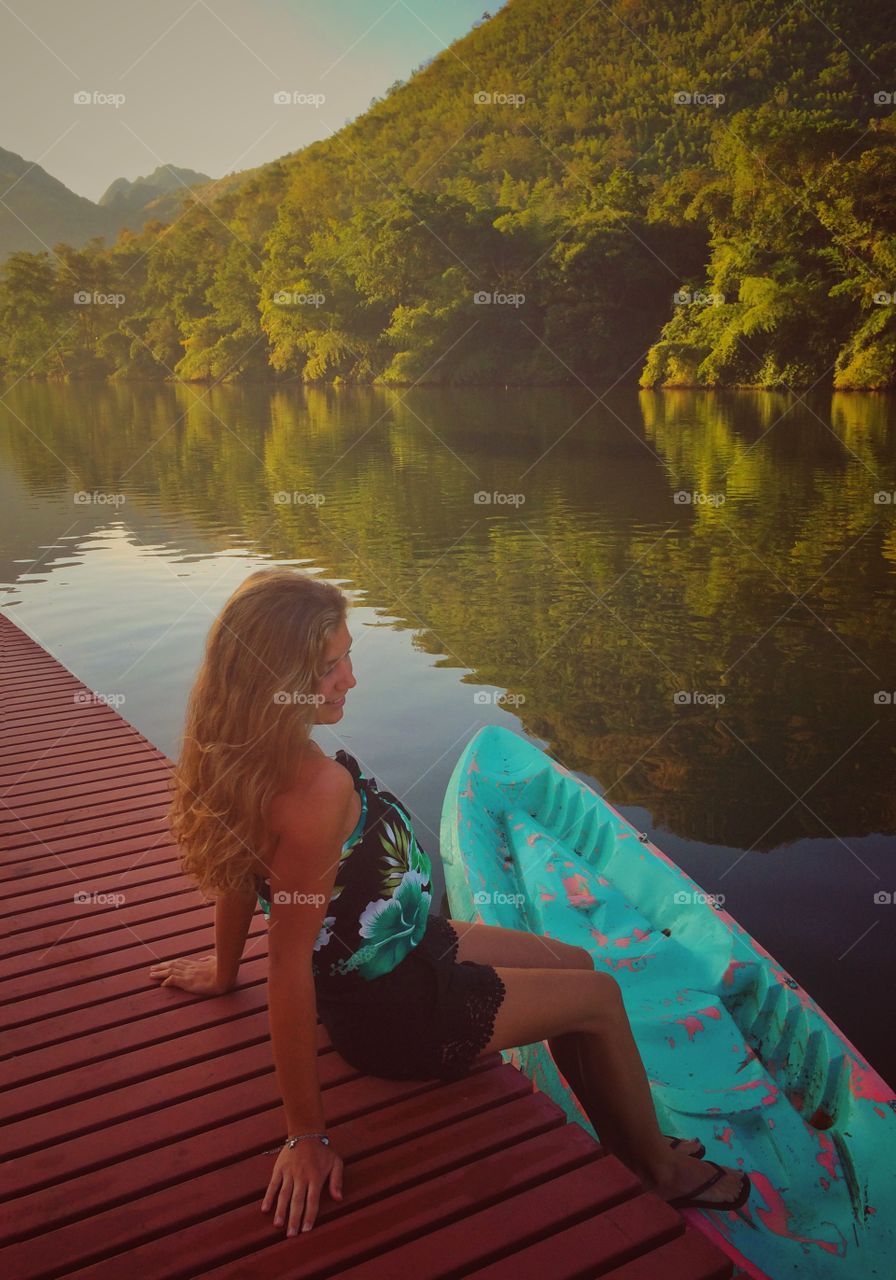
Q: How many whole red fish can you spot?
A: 0